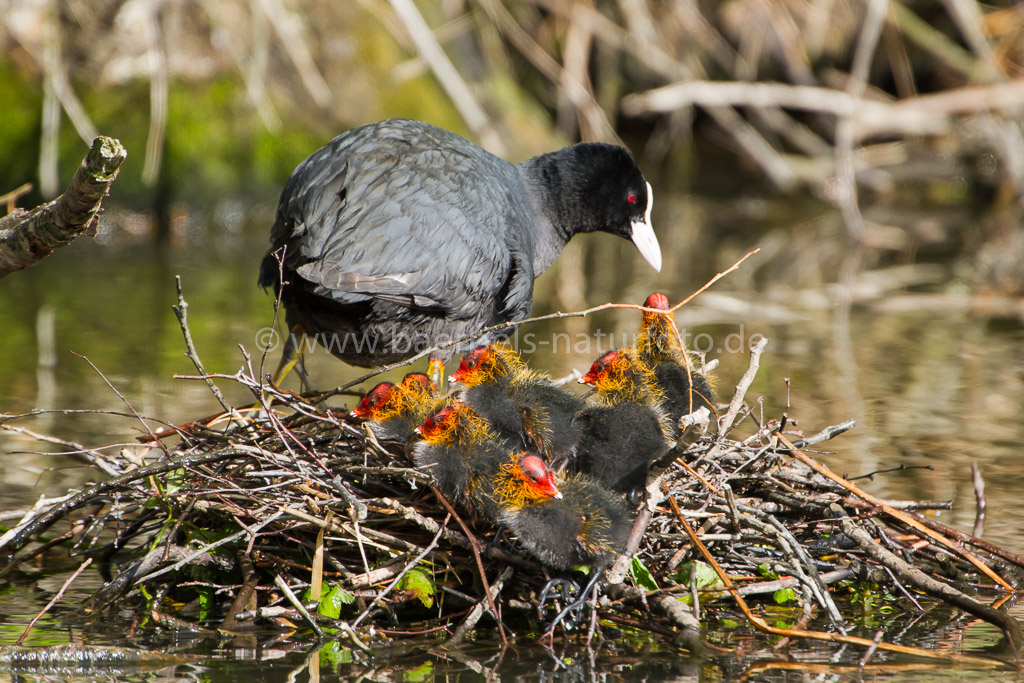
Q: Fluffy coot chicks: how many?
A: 7